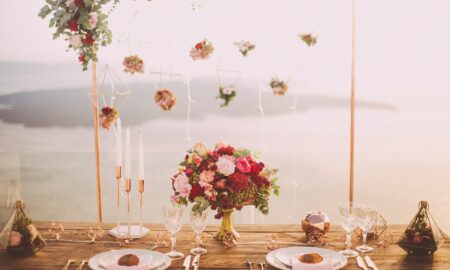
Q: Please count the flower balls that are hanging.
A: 8